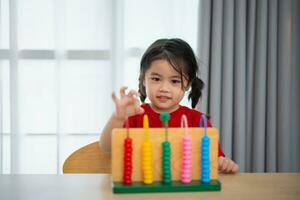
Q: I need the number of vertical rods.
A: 5